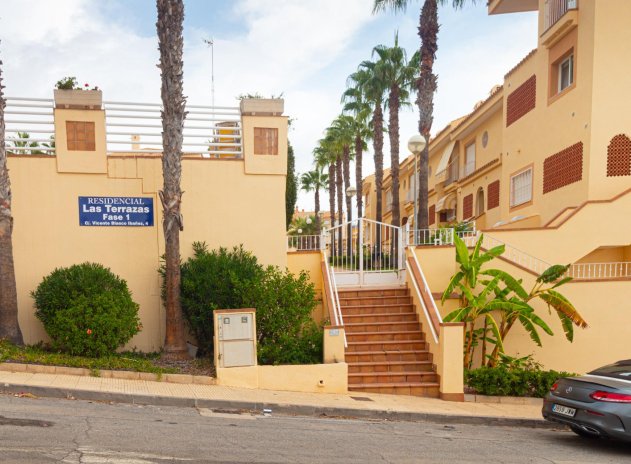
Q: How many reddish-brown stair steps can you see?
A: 11